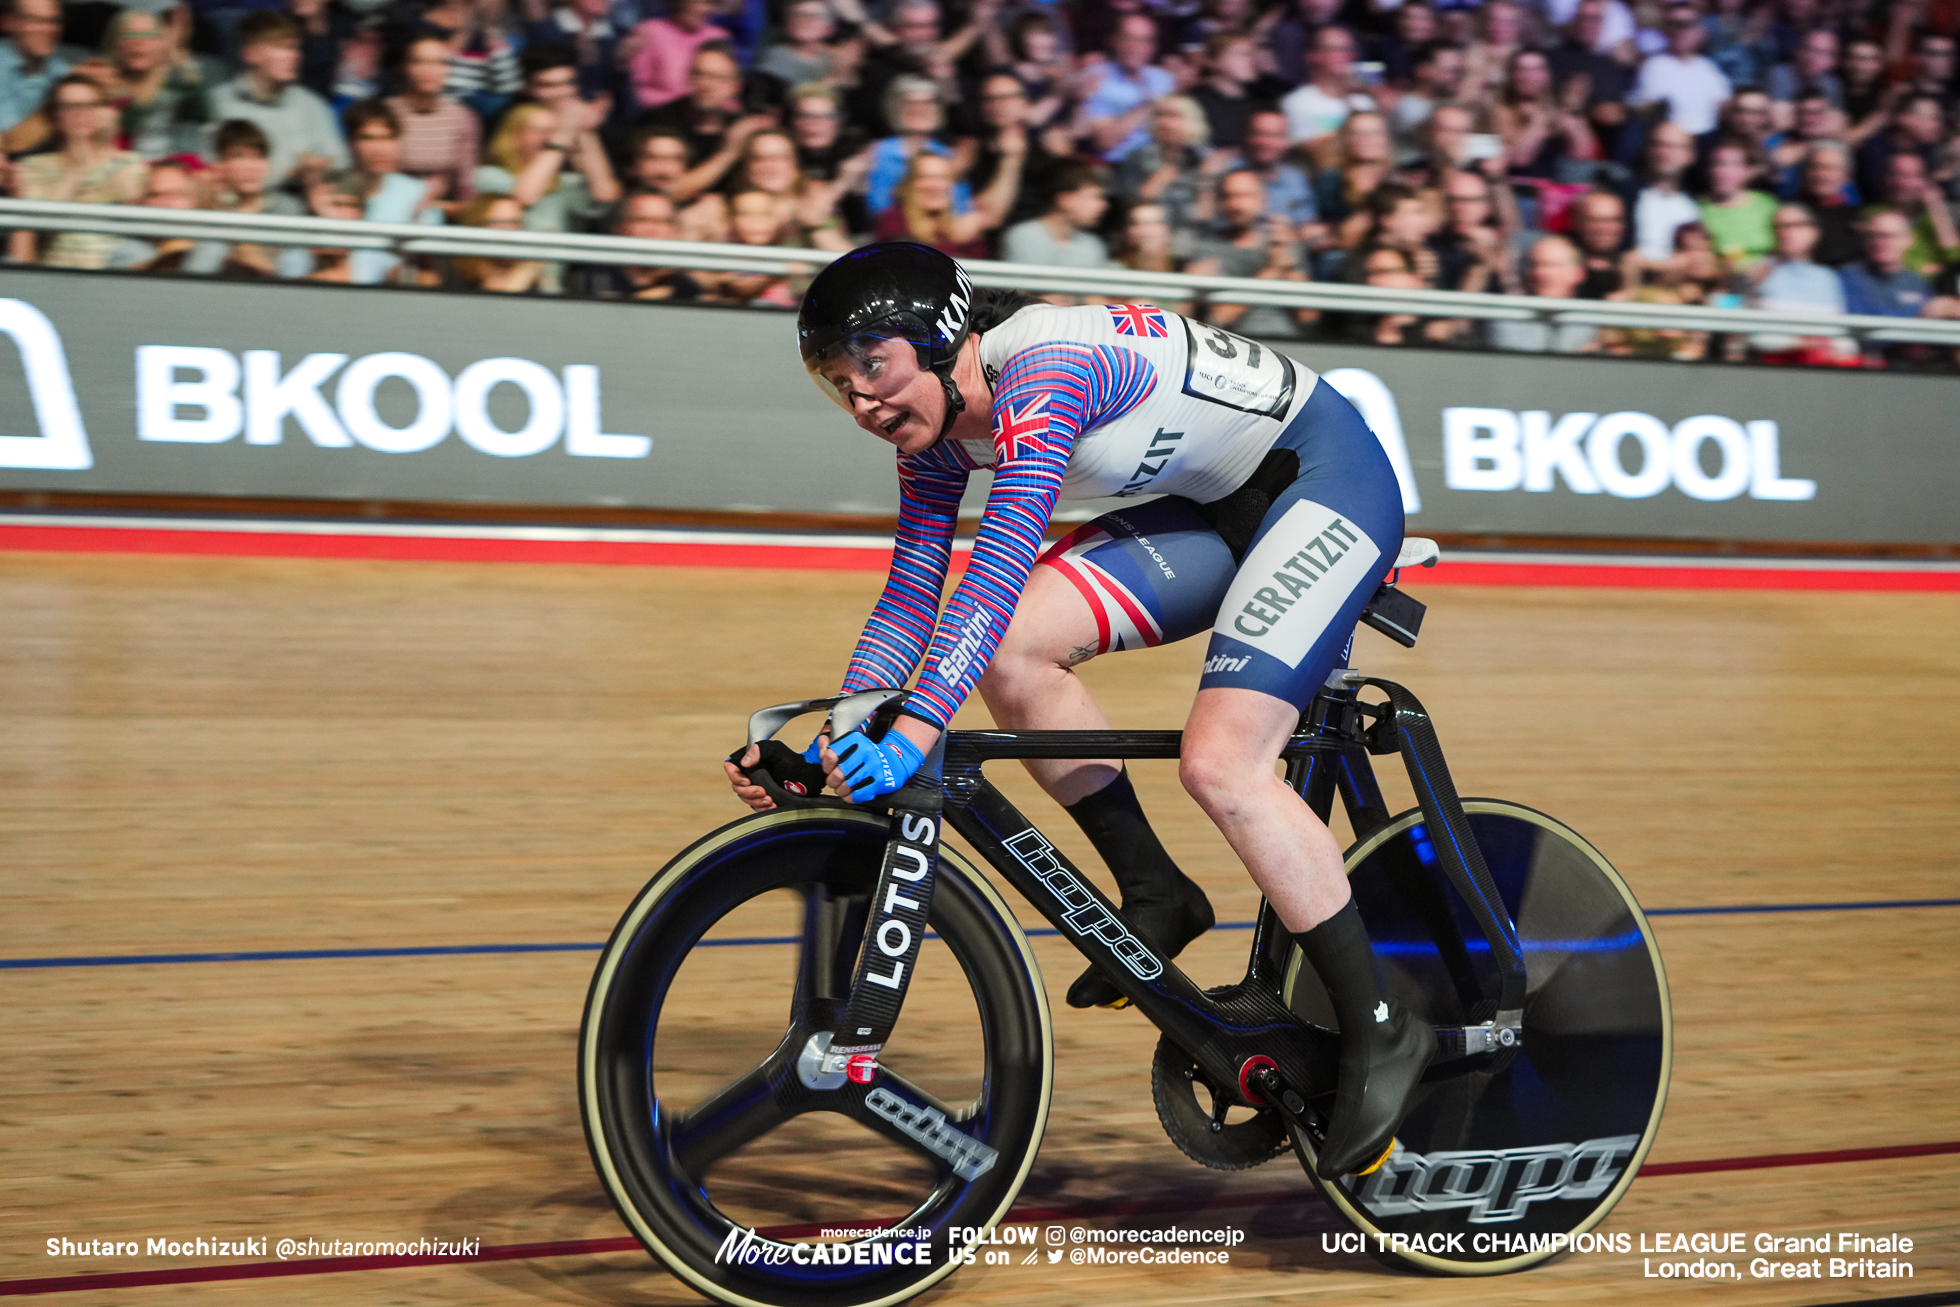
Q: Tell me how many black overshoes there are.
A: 2